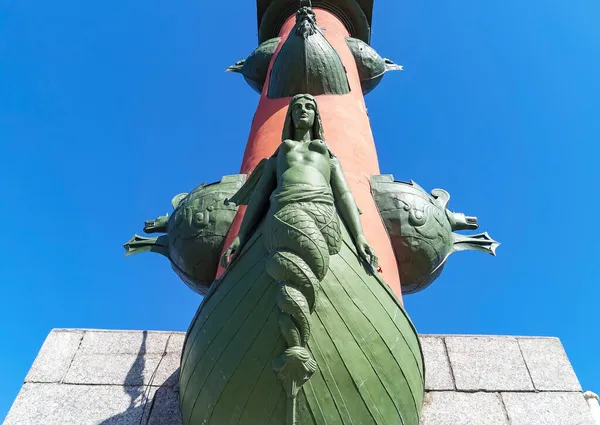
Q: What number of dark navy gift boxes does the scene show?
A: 0